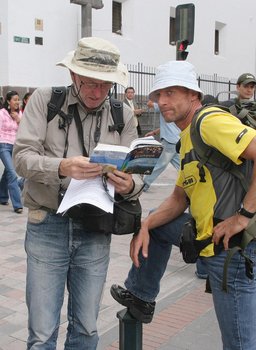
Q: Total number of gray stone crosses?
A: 1